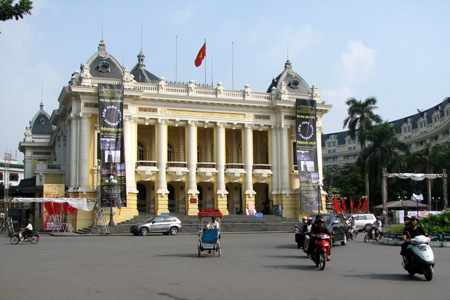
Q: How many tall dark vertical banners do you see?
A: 2